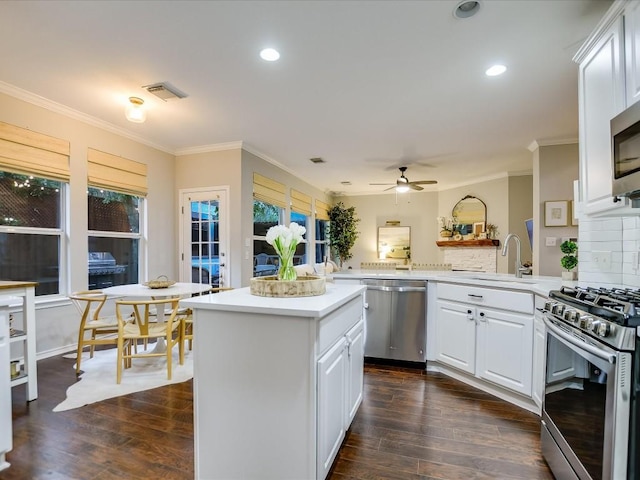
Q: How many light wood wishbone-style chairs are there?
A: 4